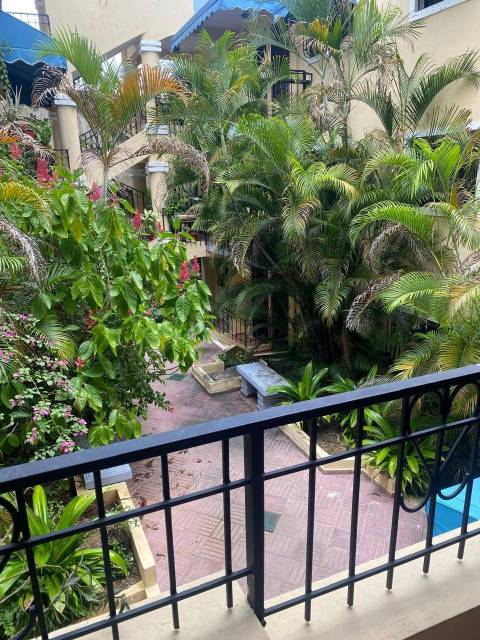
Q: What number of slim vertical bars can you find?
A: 9